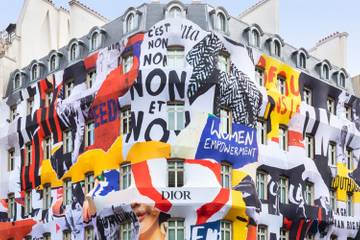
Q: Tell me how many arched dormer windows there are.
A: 13